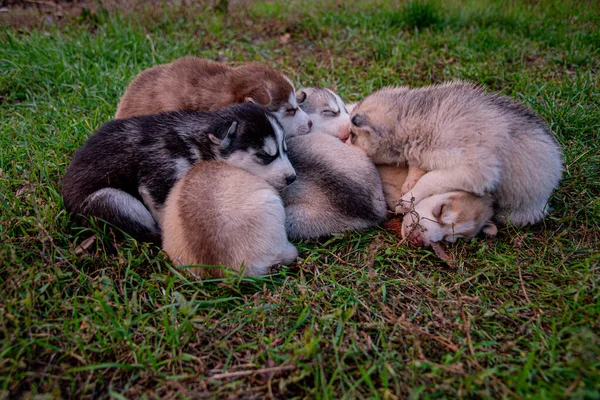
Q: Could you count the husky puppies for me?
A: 7